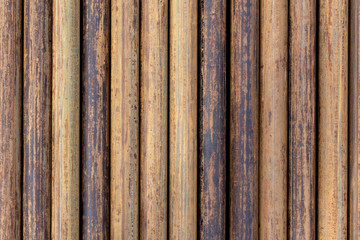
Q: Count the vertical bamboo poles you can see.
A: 13